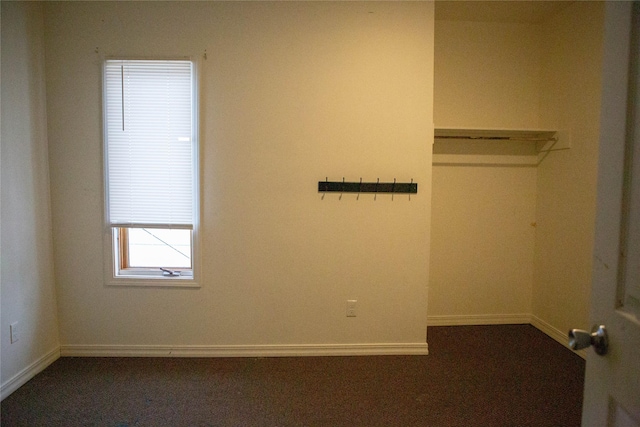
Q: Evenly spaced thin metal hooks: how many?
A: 6